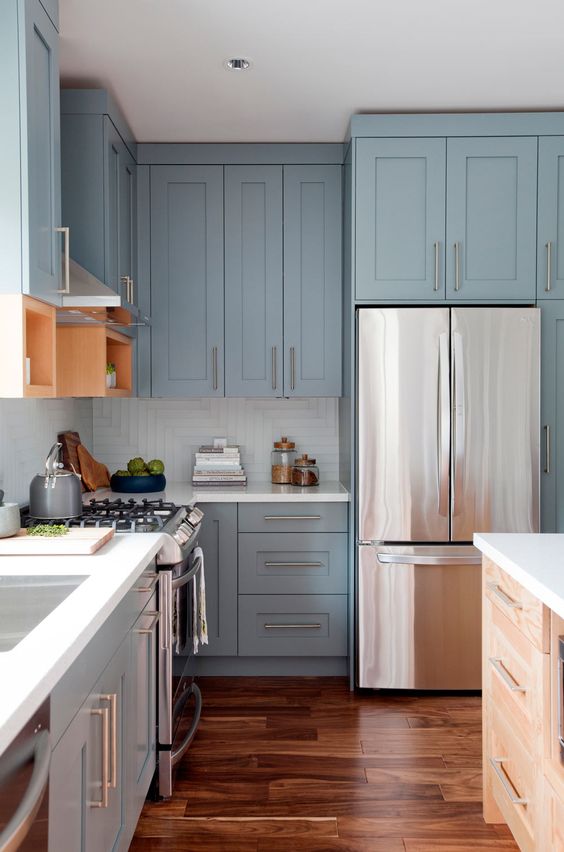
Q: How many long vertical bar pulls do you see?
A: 12